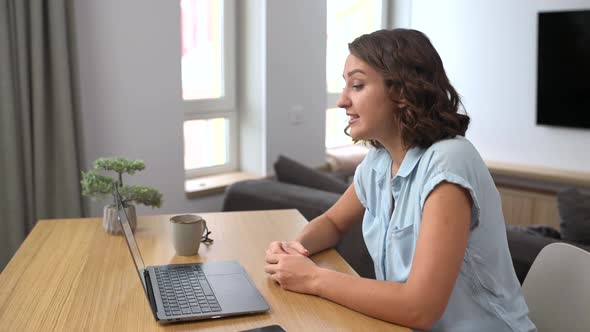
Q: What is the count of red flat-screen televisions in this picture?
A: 0